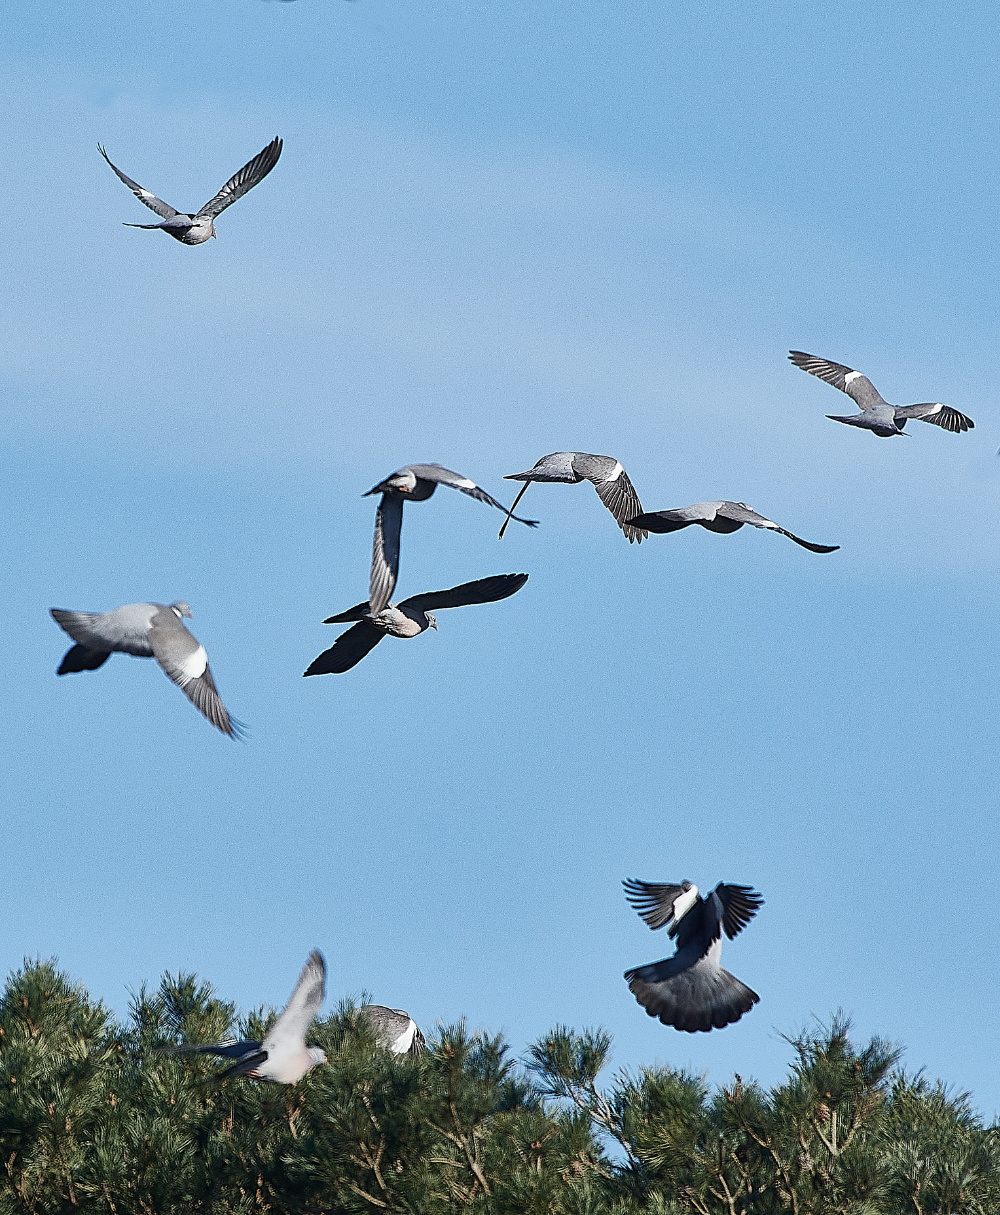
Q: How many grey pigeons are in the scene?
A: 10